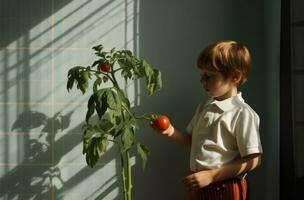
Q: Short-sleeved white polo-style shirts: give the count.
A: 1